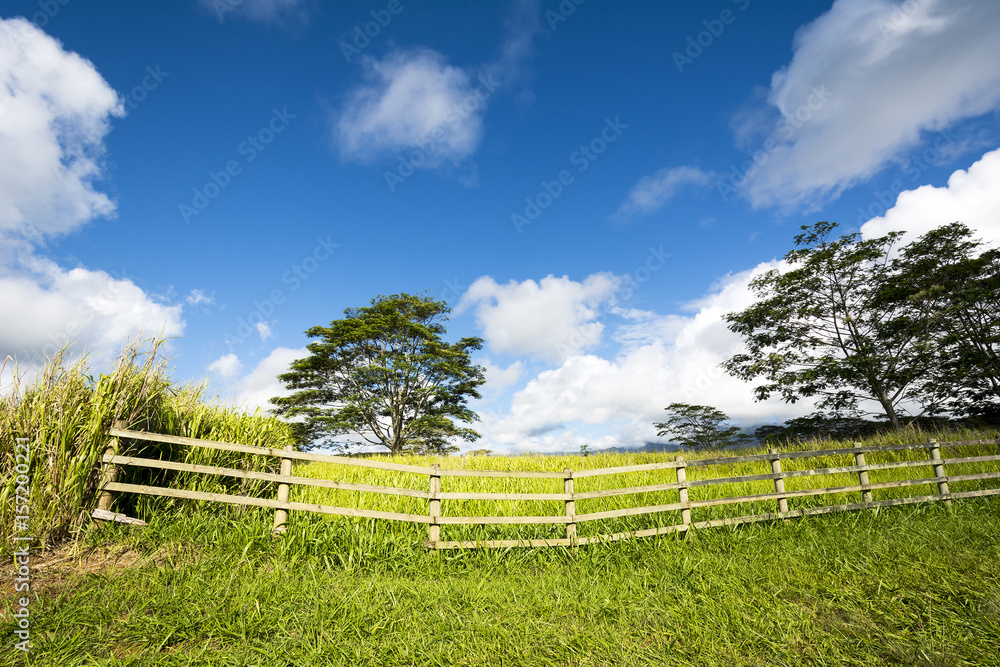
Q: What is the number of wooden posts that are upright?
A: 8